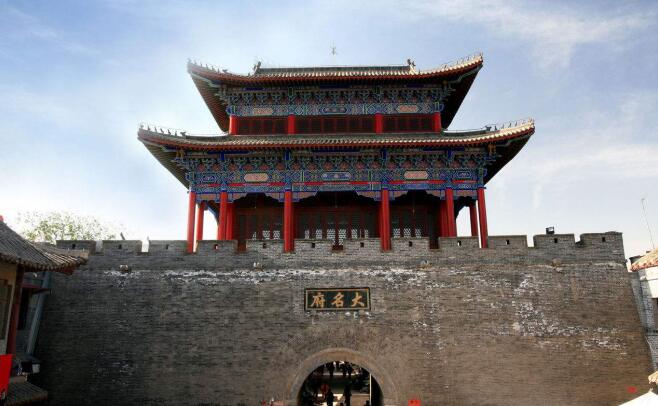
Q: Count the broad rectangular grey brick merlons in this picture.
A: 12